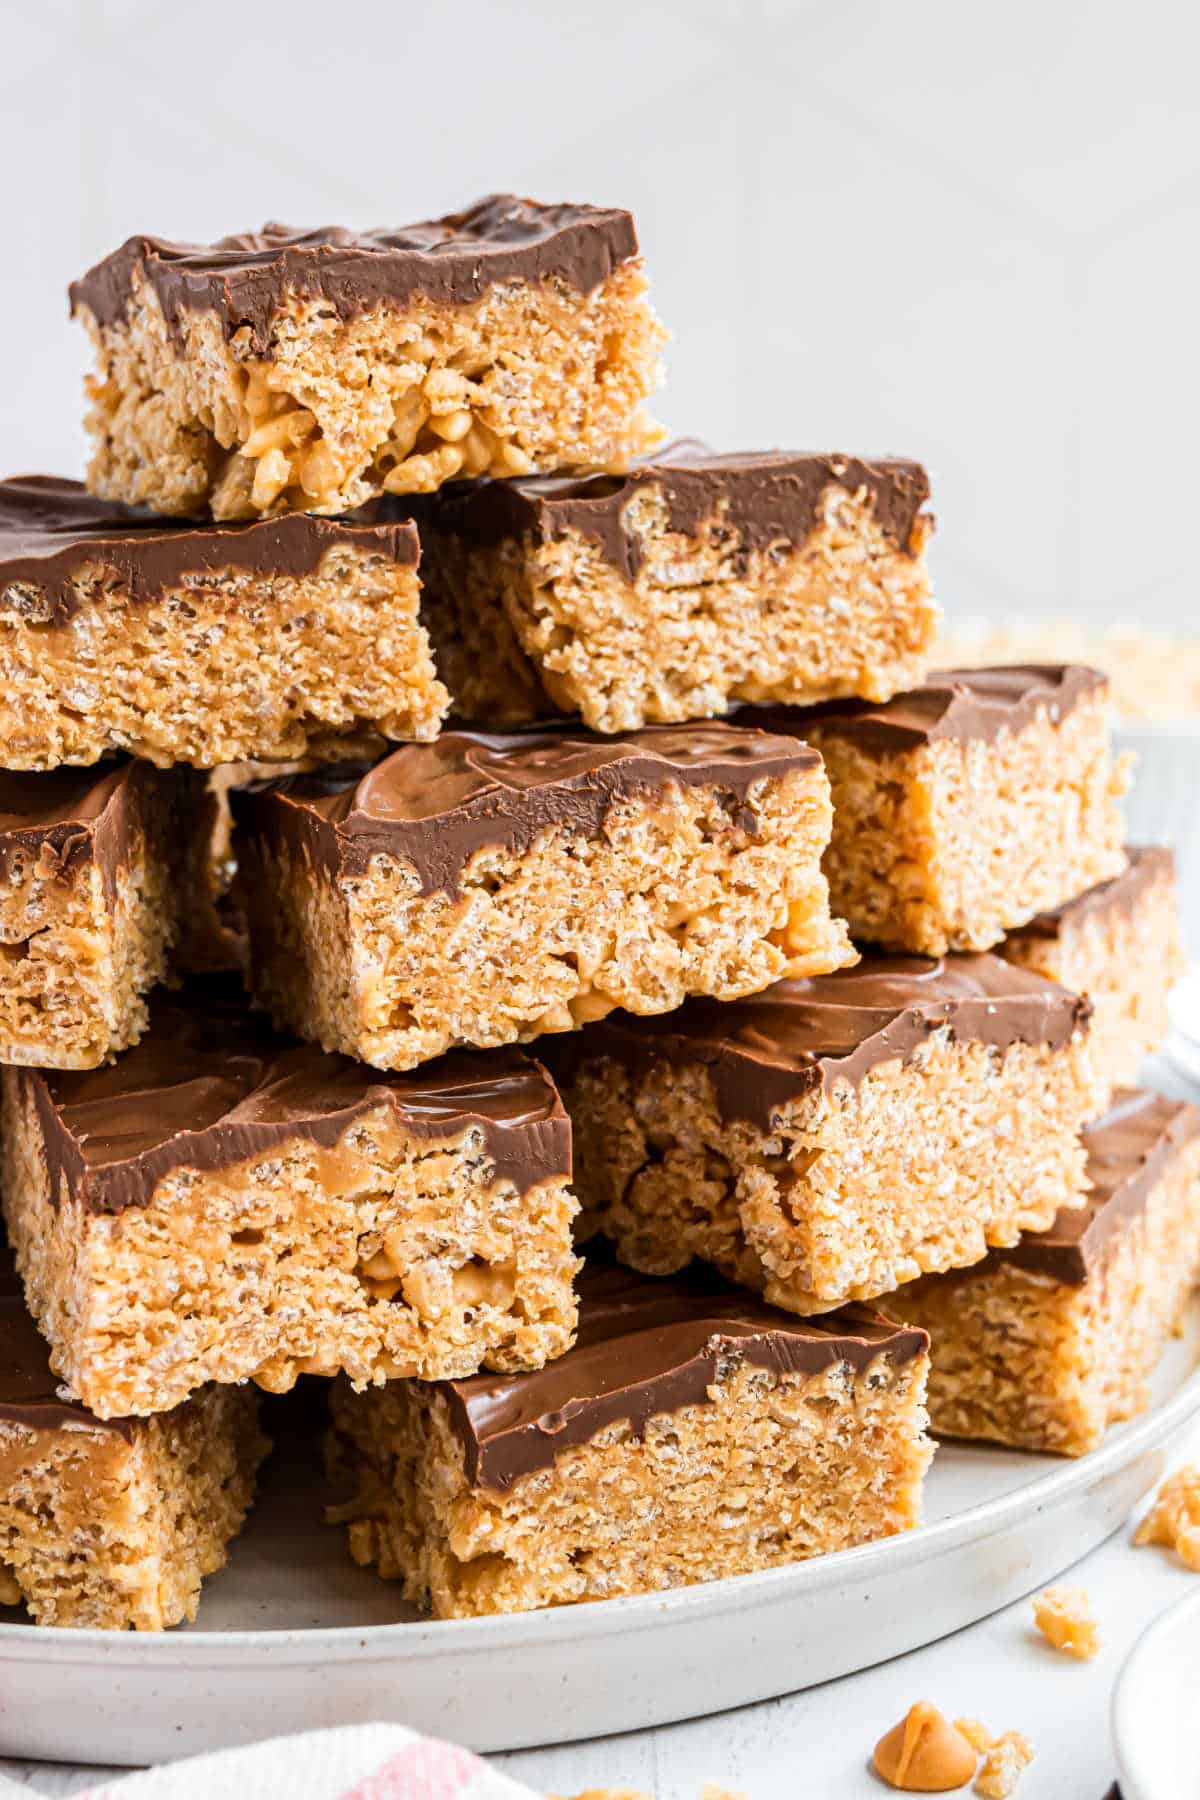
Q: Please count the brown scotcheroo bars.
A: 12